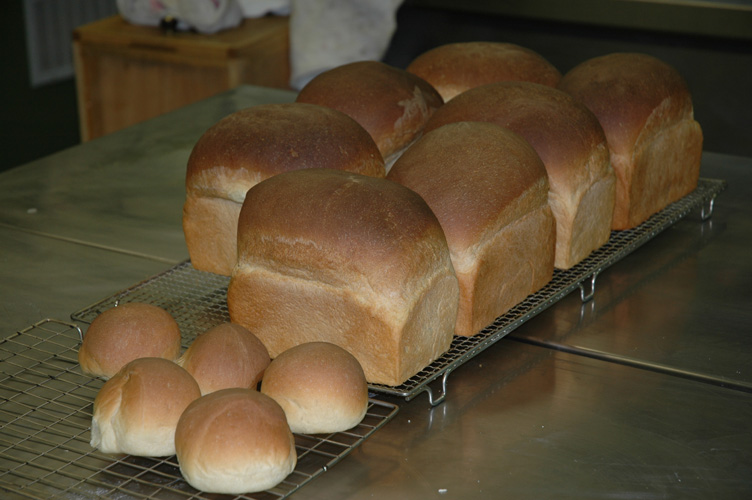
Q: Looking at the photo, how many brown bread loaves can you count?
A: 7